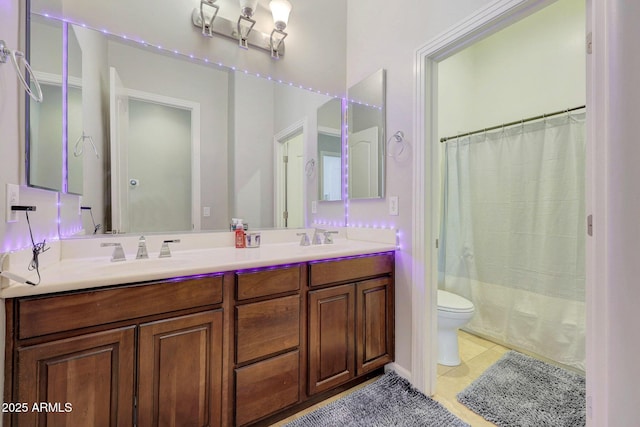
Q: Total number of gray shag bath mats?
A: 2